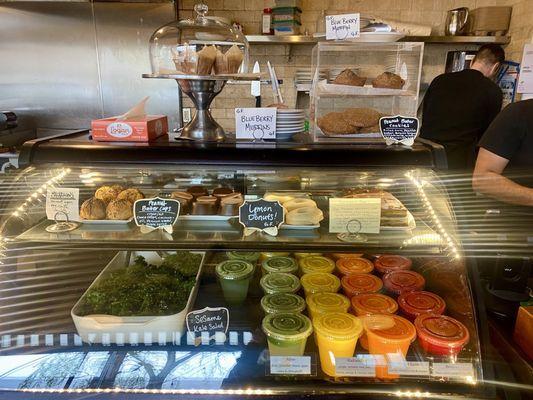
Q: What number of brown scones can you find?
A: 2